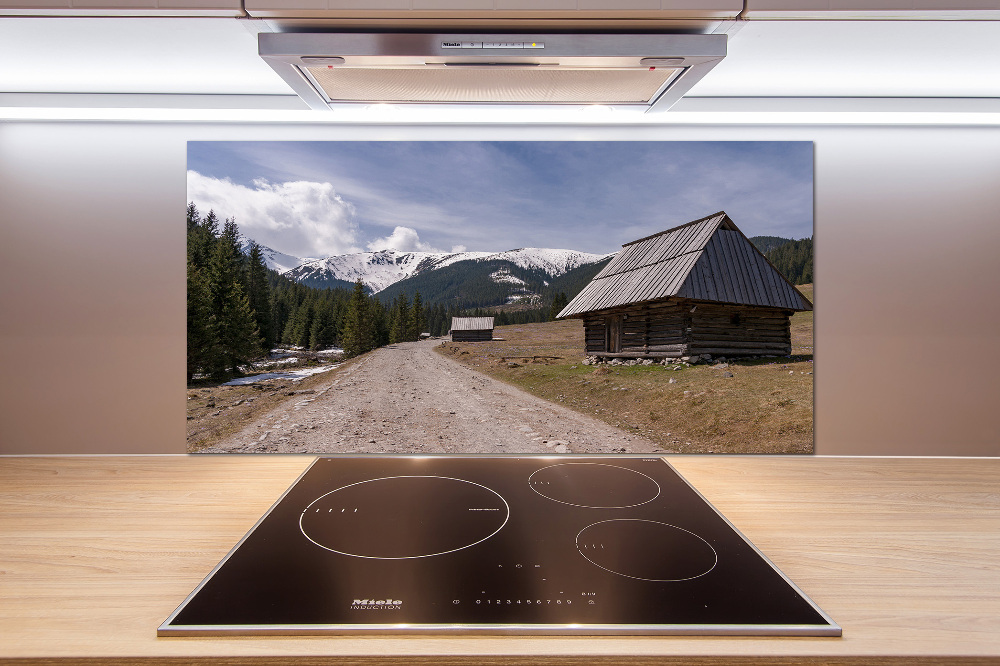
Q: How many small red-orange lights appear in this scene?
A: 2